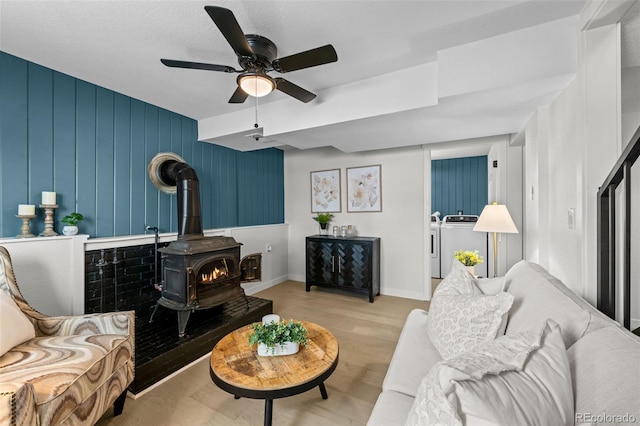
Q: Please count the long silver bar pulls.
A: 2